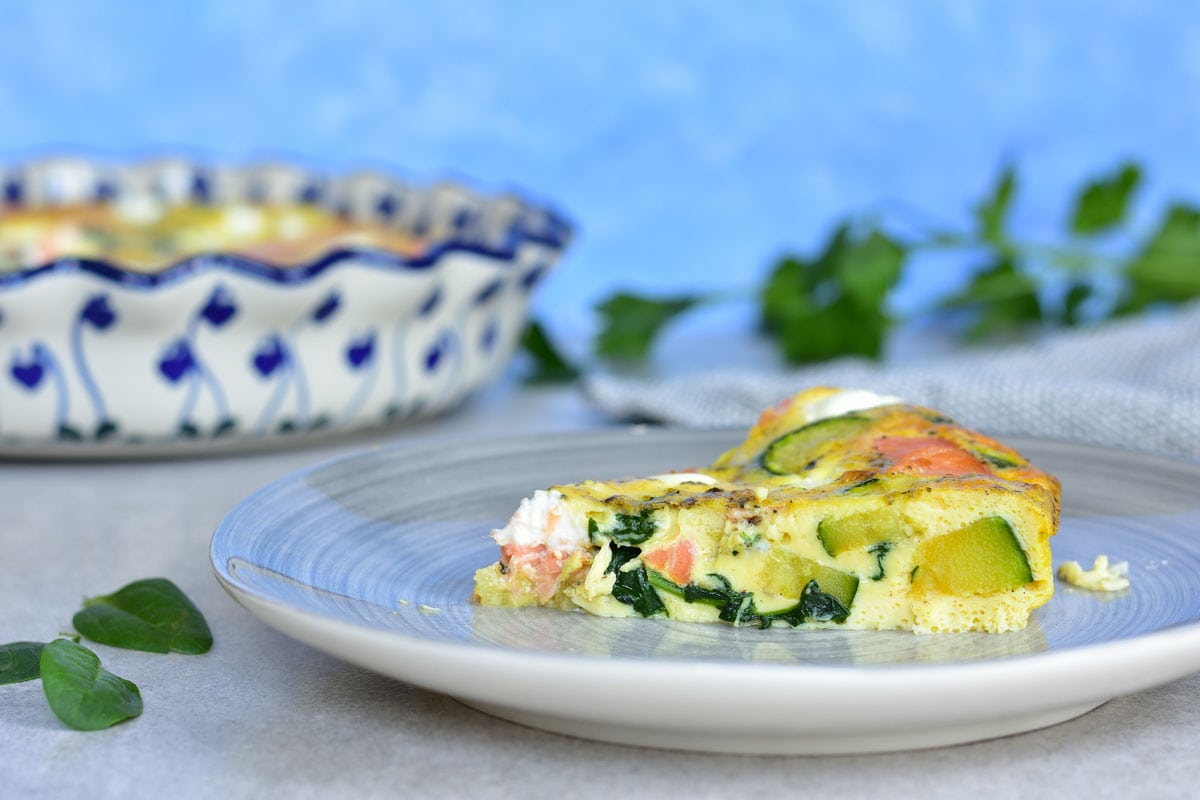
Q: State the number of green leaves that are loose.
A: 3